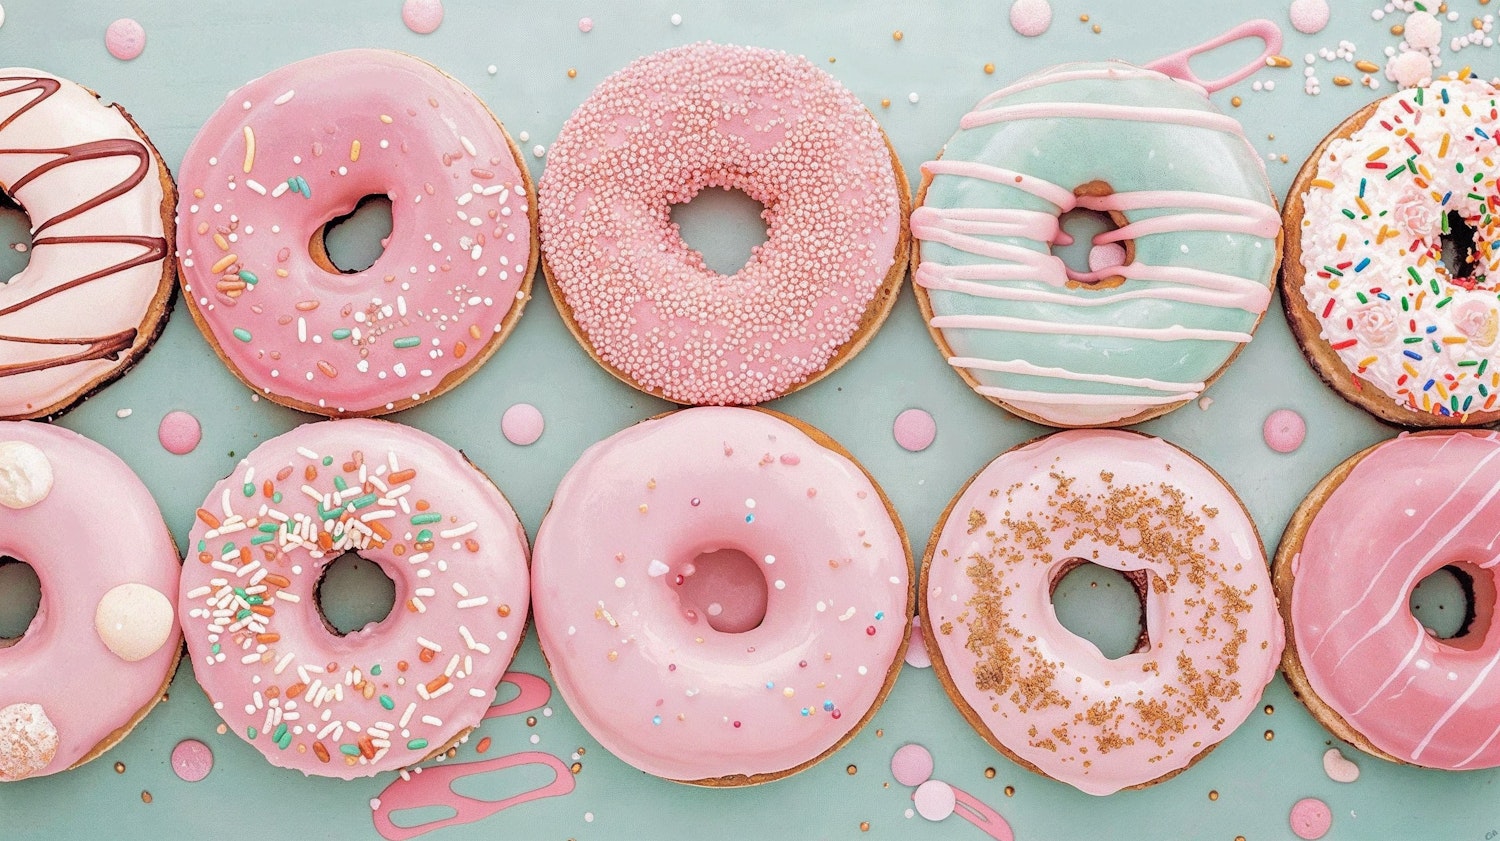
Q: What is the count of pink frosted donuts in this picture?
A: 7